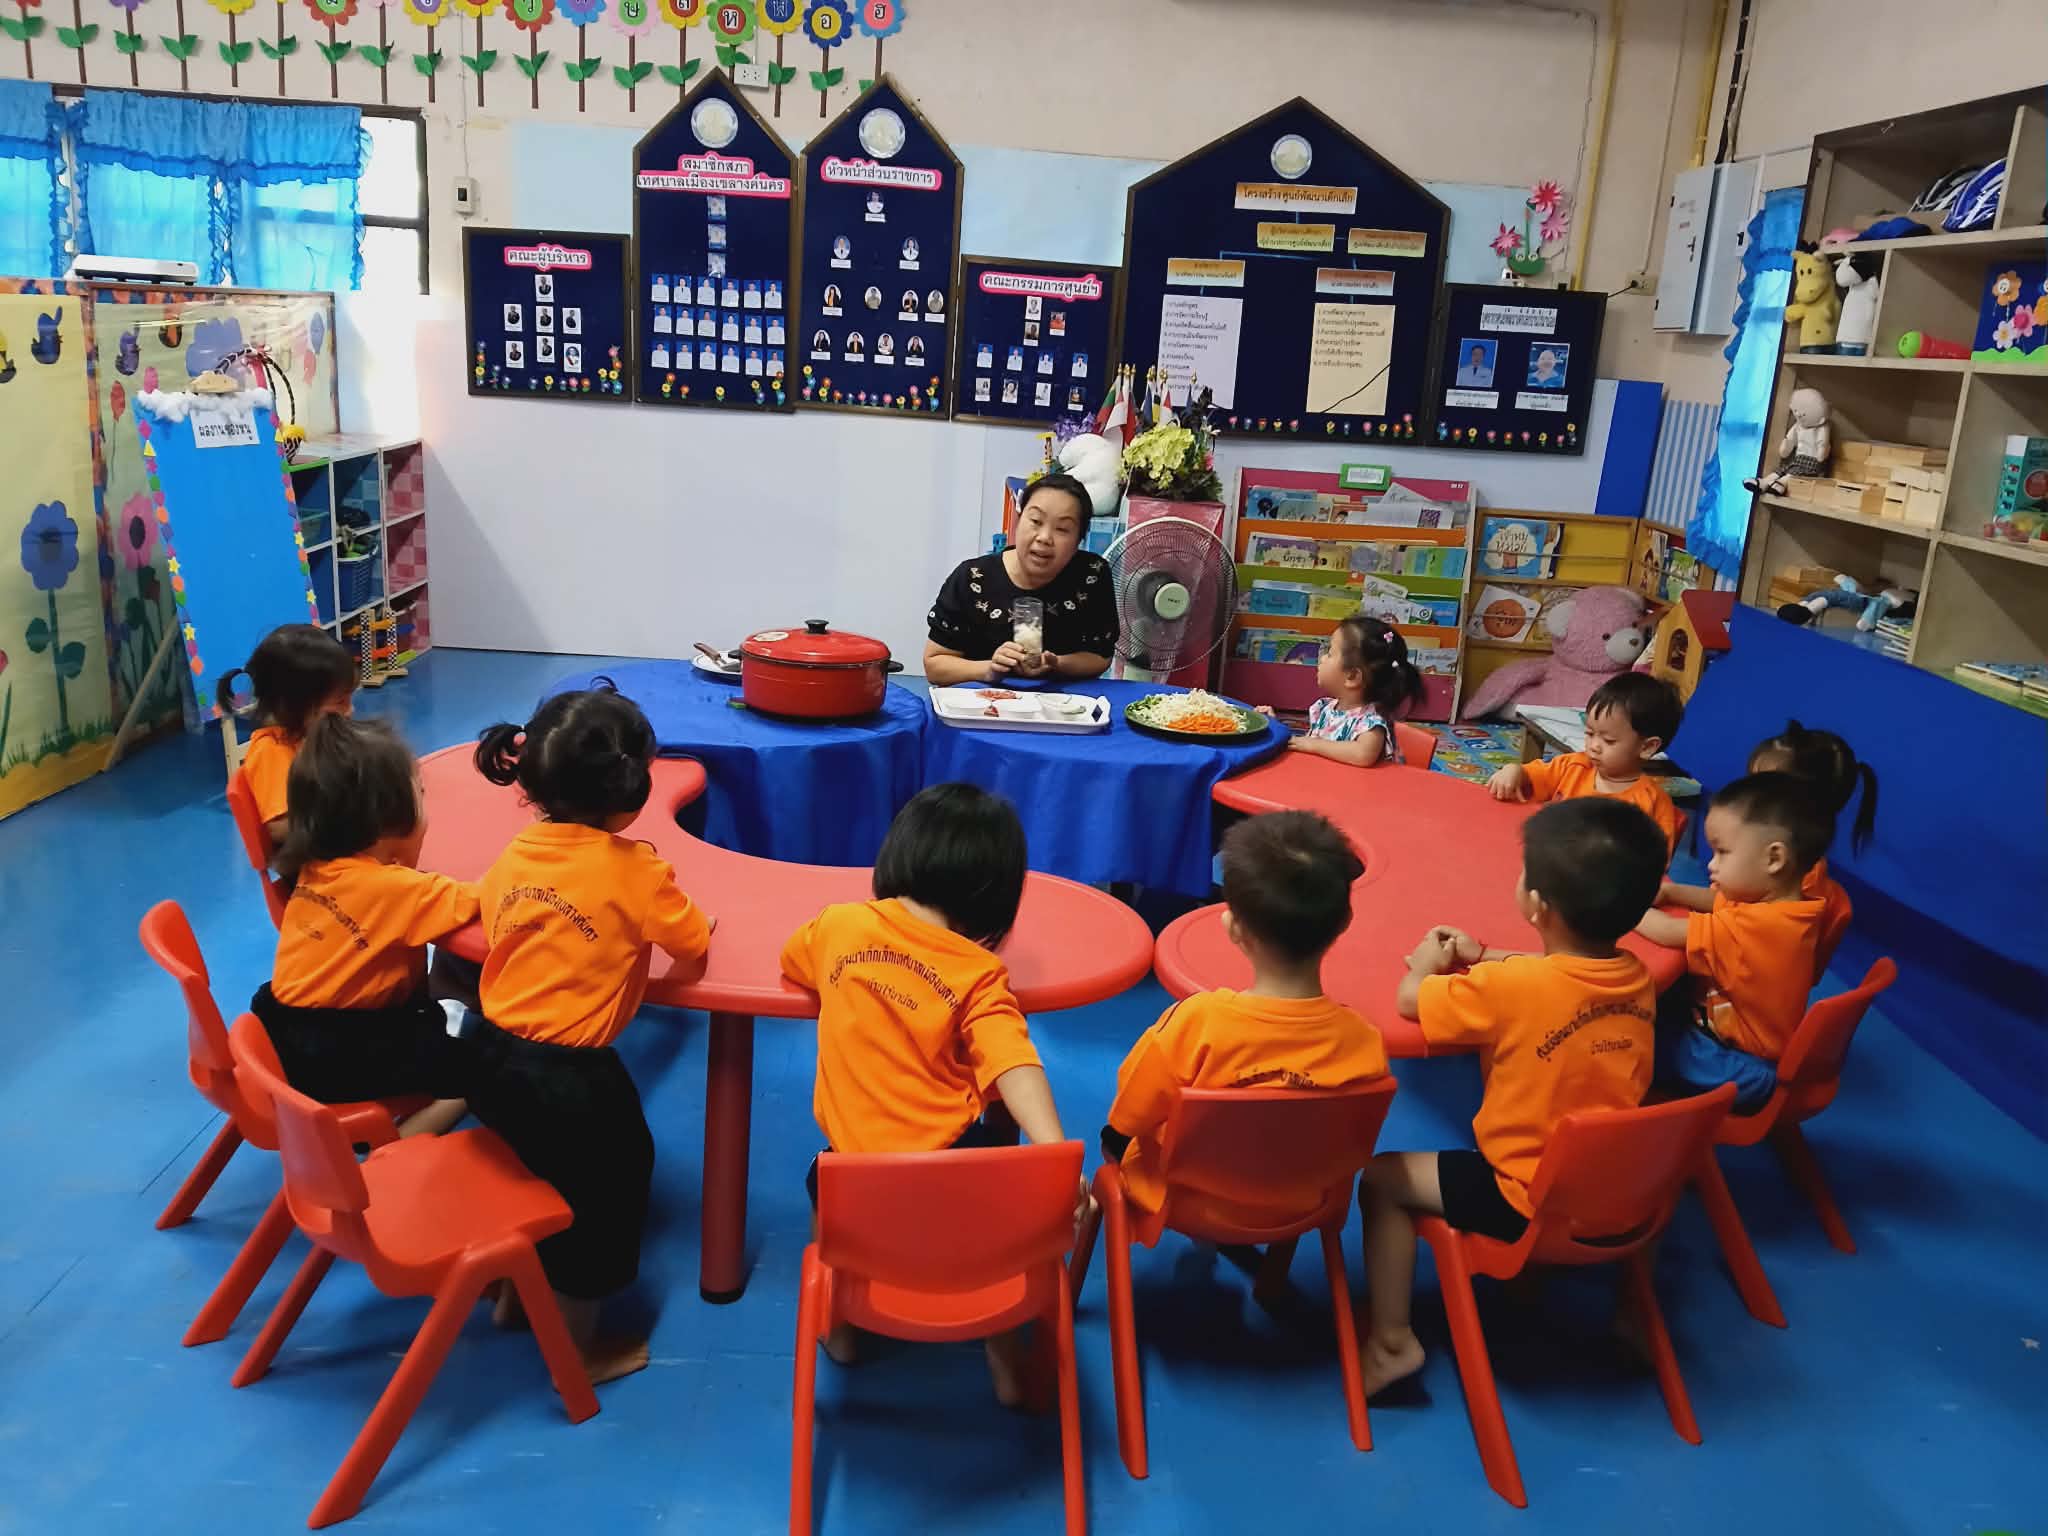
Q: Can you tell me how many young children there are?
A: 10